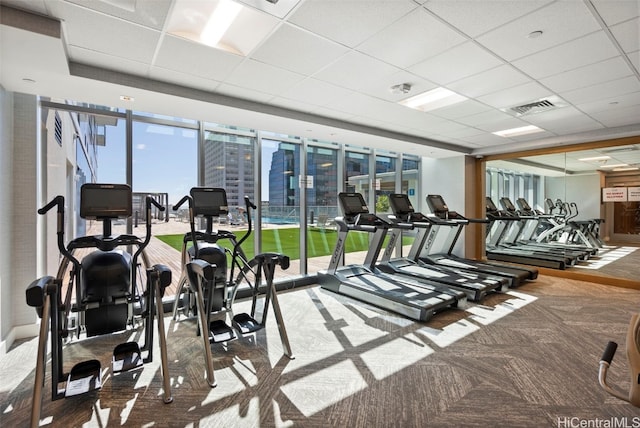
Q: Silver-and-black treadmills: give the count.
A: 3